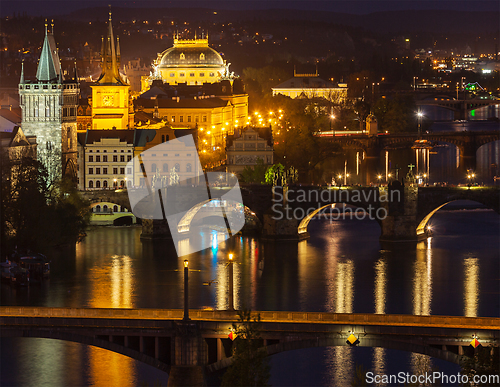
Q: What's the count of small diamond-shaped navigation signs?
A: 3